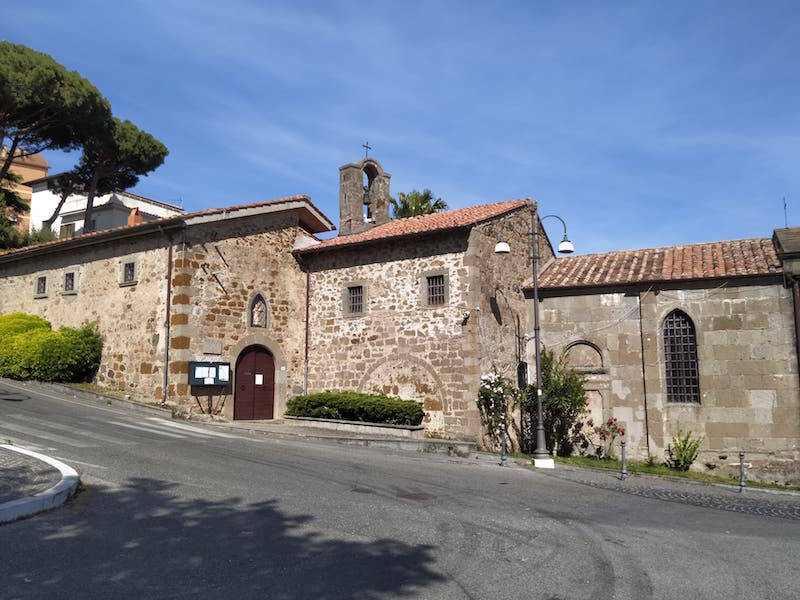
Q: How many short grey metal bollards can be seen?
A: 3